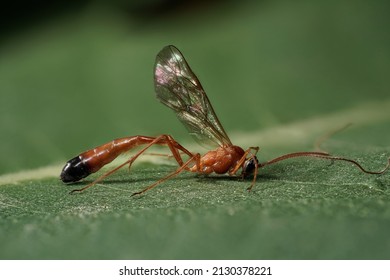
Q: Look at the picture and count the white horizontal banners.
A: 1